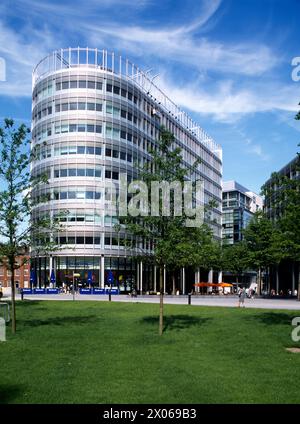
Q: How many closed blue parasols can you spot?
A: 4